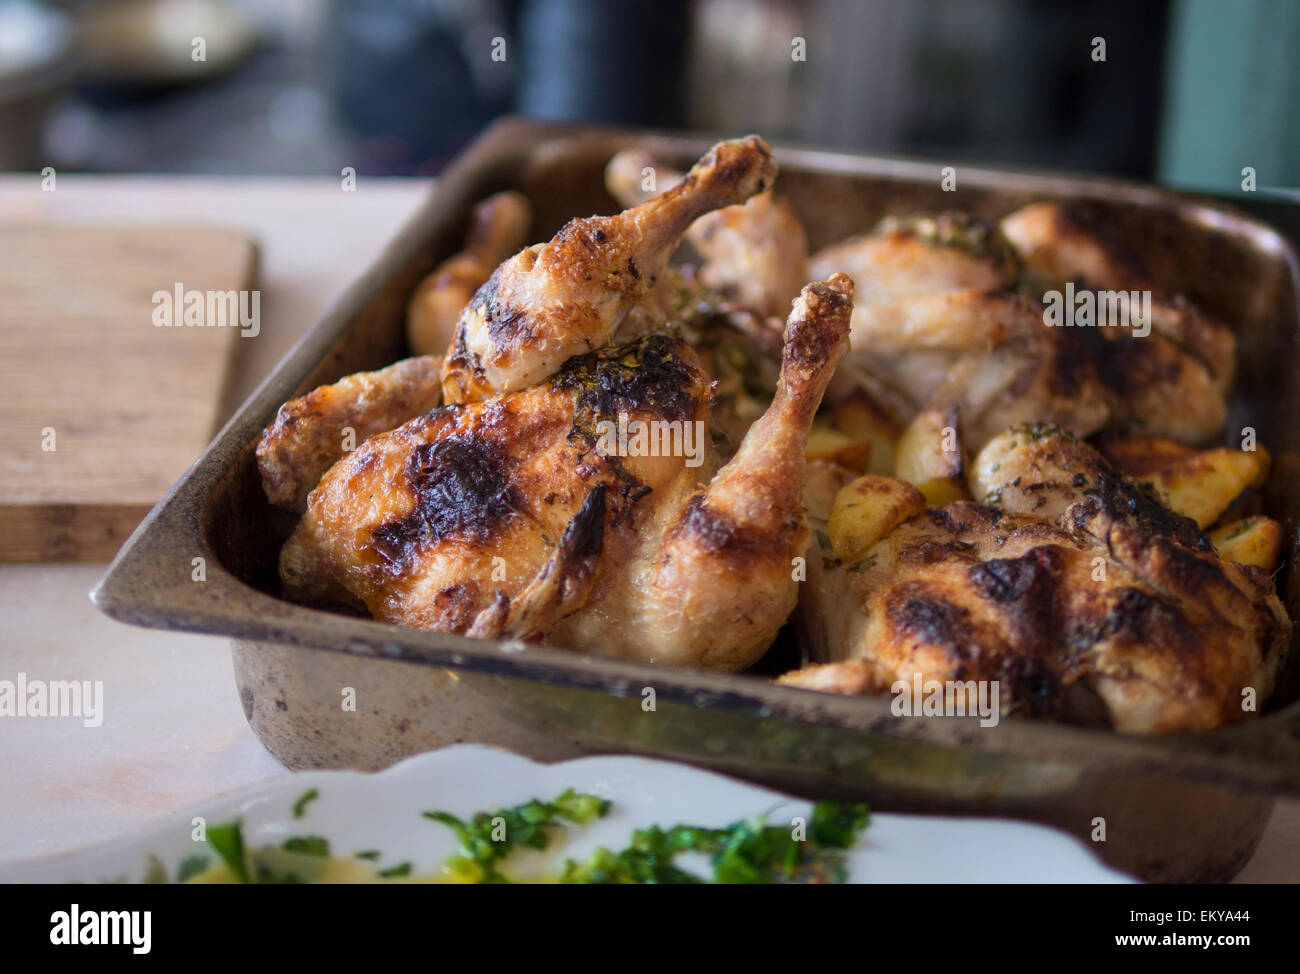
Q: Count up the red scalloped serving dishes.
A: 0